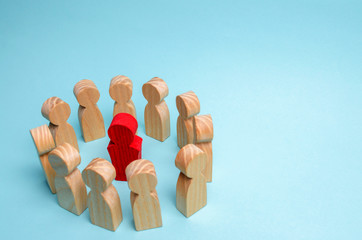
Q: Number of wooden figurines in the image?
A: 12